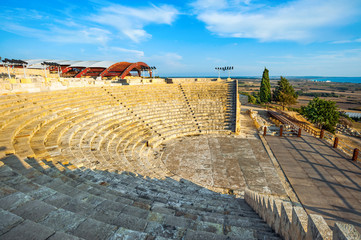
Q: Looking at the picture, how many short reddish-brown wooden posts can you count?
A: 6